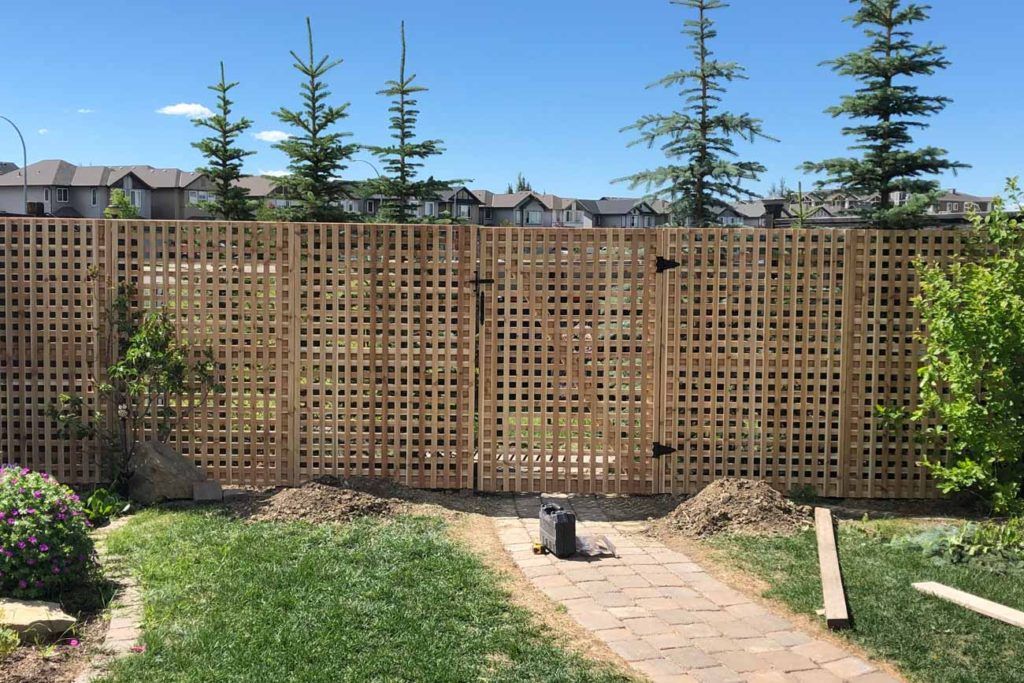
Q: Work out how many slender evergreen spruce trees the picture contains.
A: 5